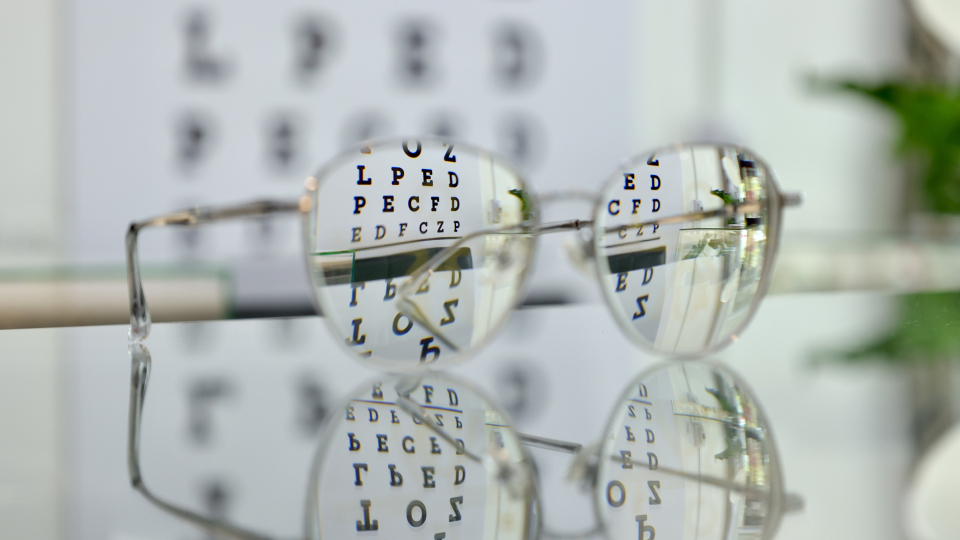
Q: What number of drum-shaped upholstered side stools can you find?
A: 0